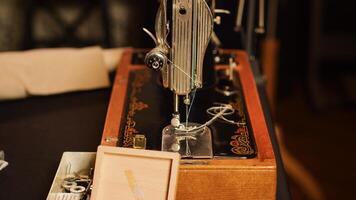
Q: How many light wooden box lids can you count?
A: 1